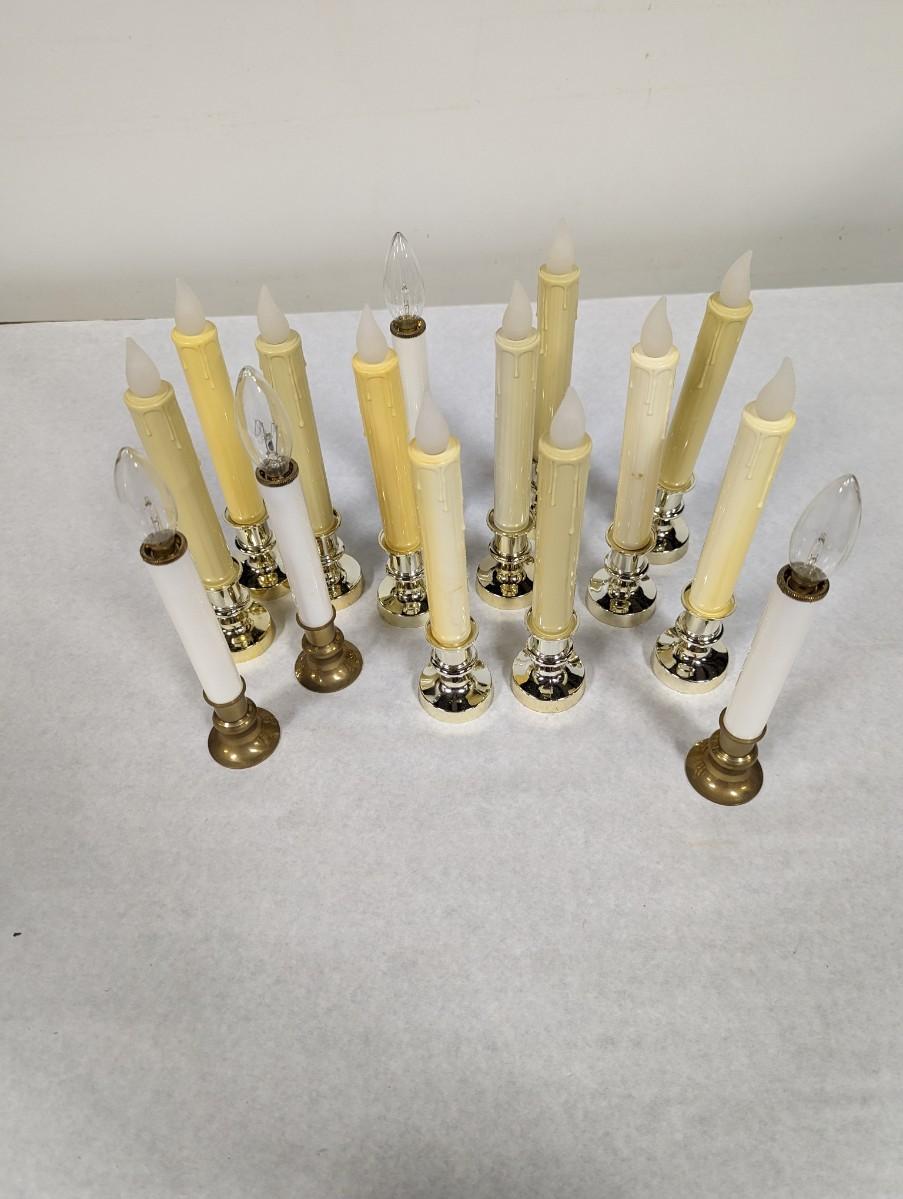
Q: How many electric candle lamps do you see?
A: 15